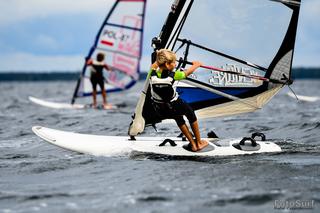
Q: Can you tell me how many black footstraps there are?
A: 3